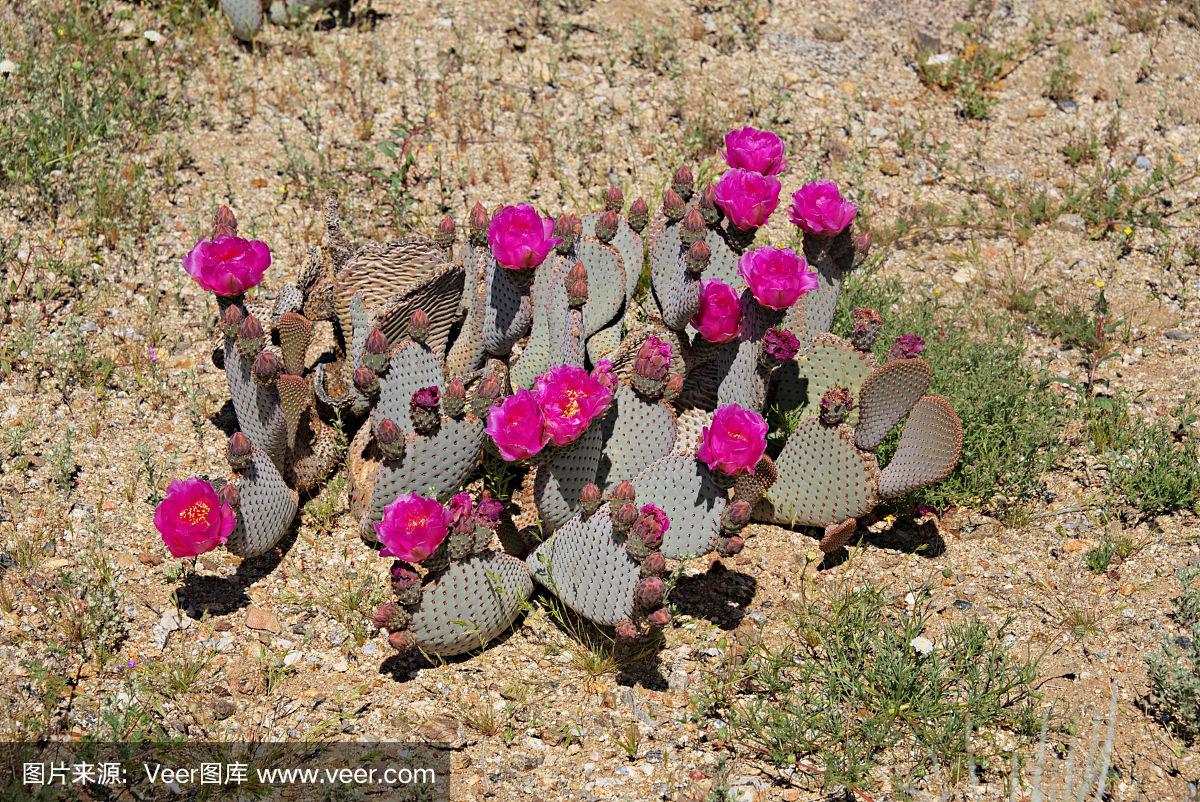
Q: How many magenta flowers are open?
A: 12